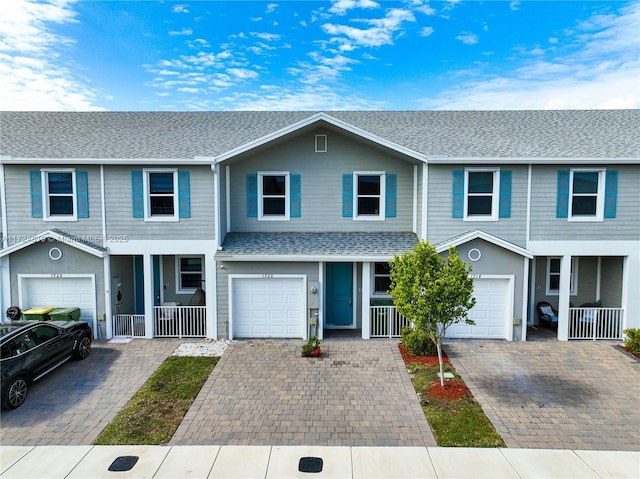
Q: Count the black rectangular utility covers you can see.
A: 2